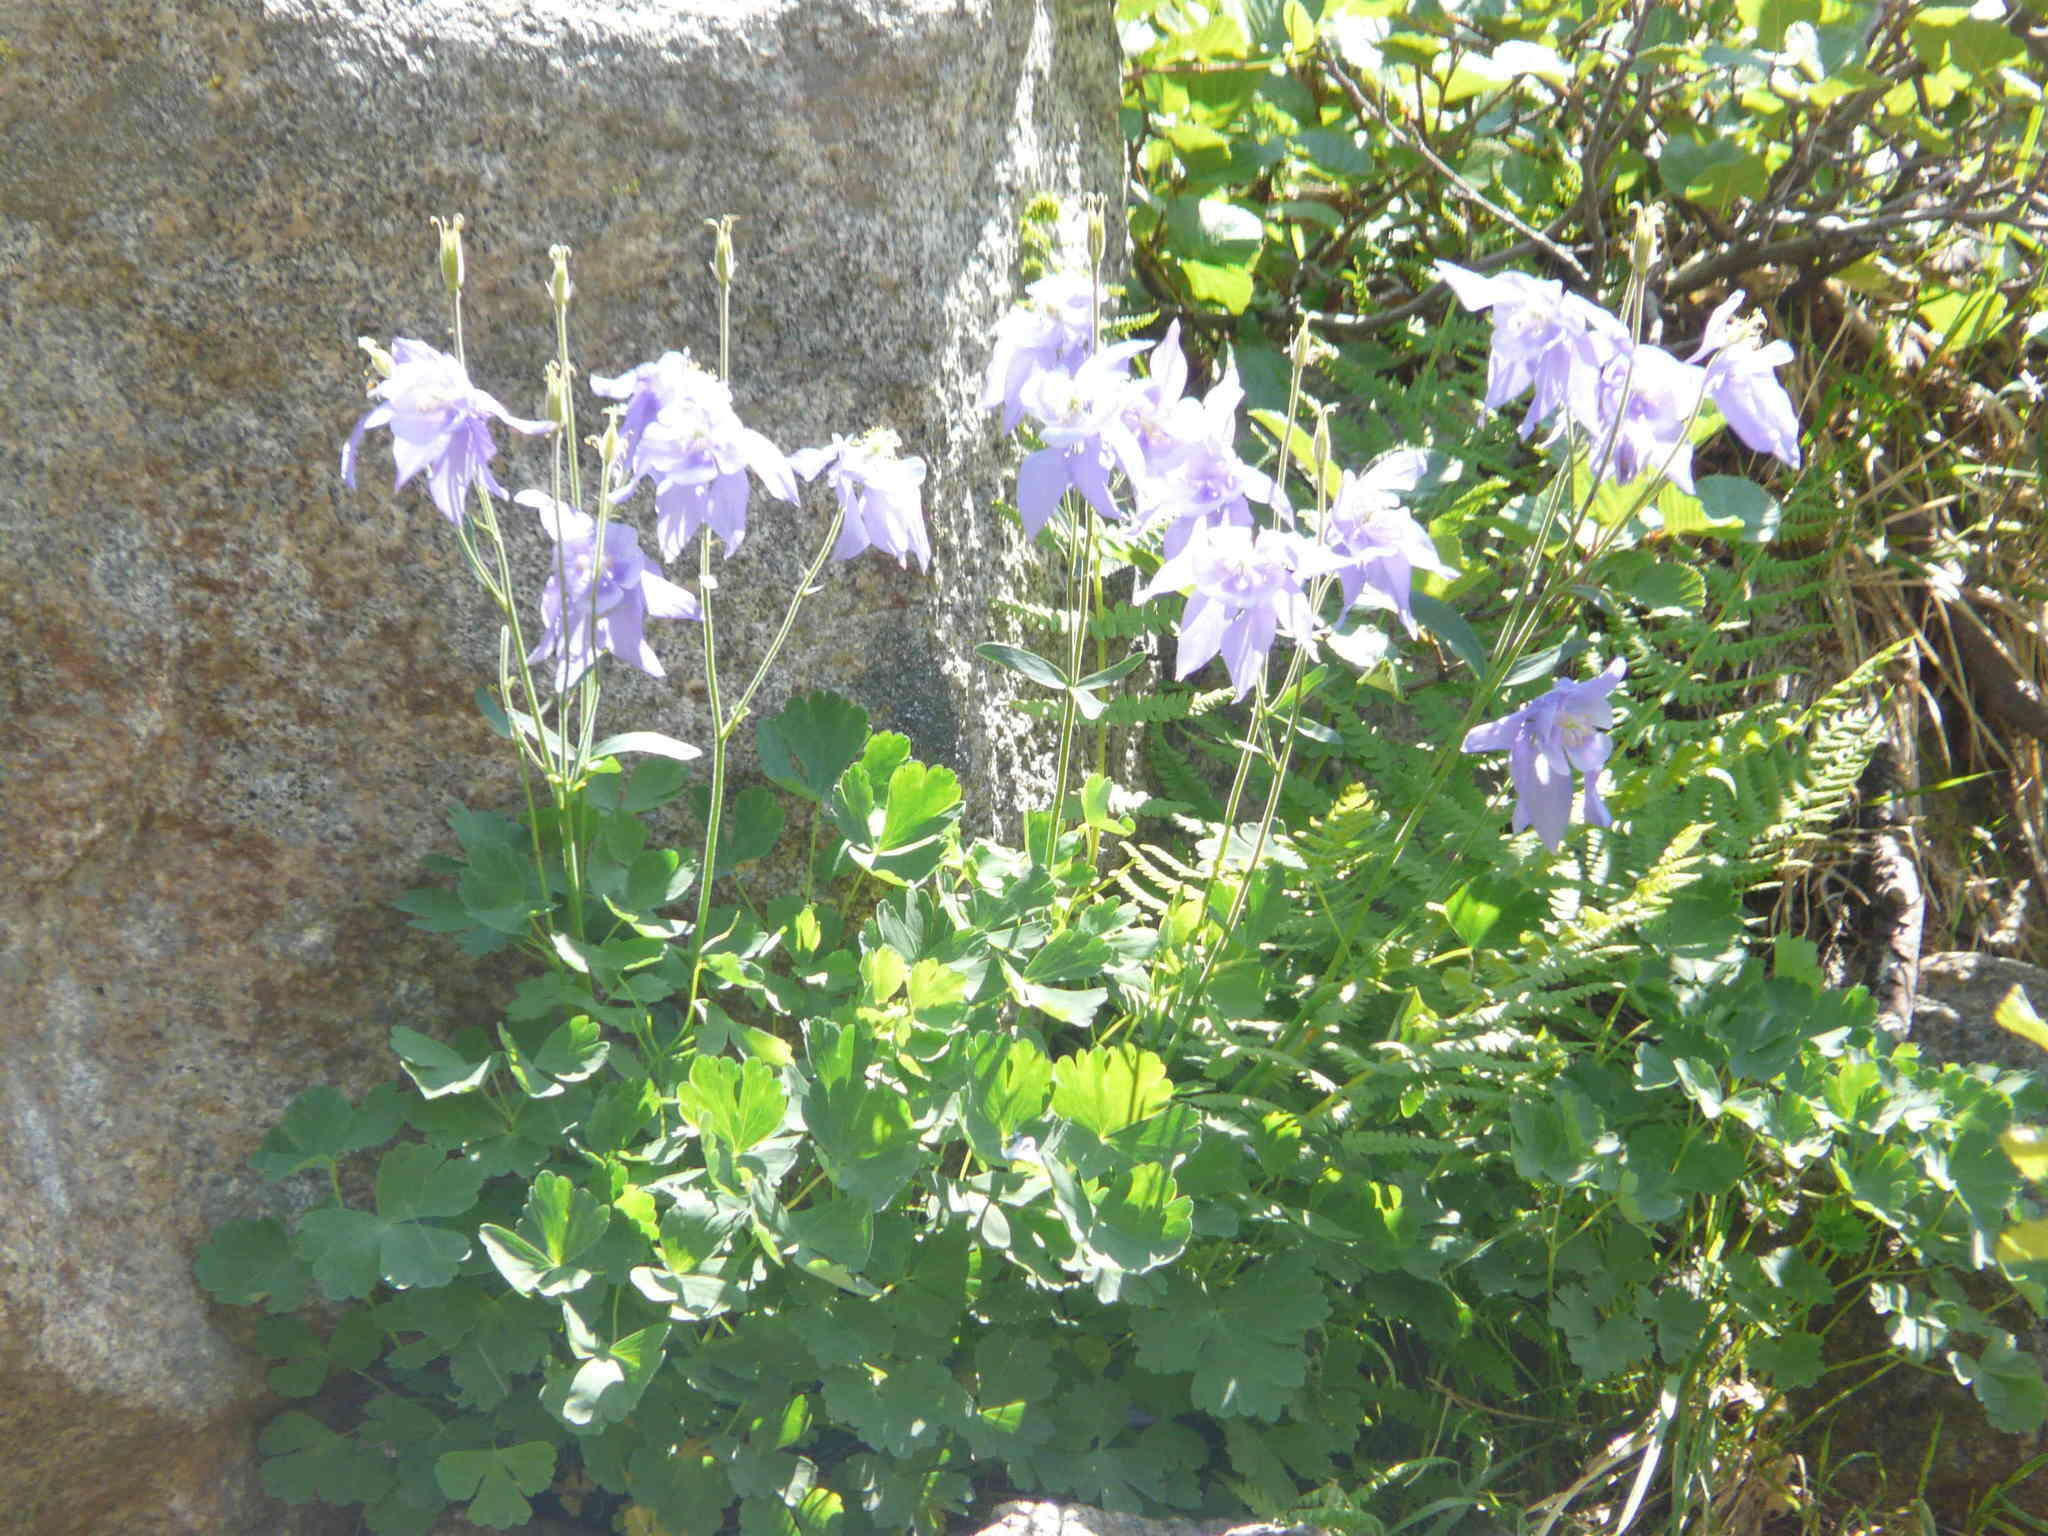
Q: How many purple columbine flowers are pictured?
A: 15